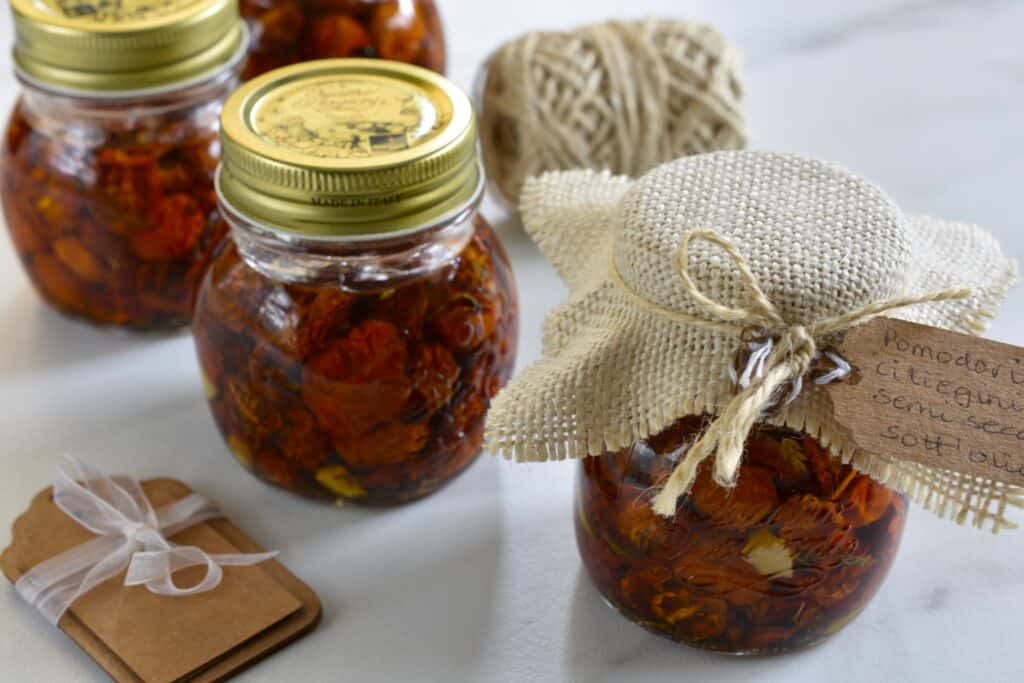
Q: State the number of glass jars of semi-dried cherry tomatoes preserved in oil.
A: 4